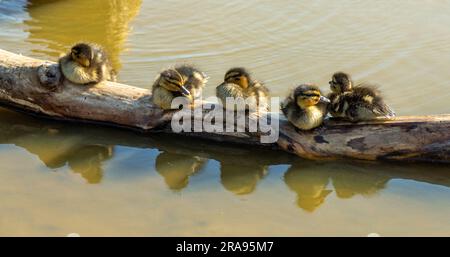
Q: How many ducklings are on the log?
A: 5